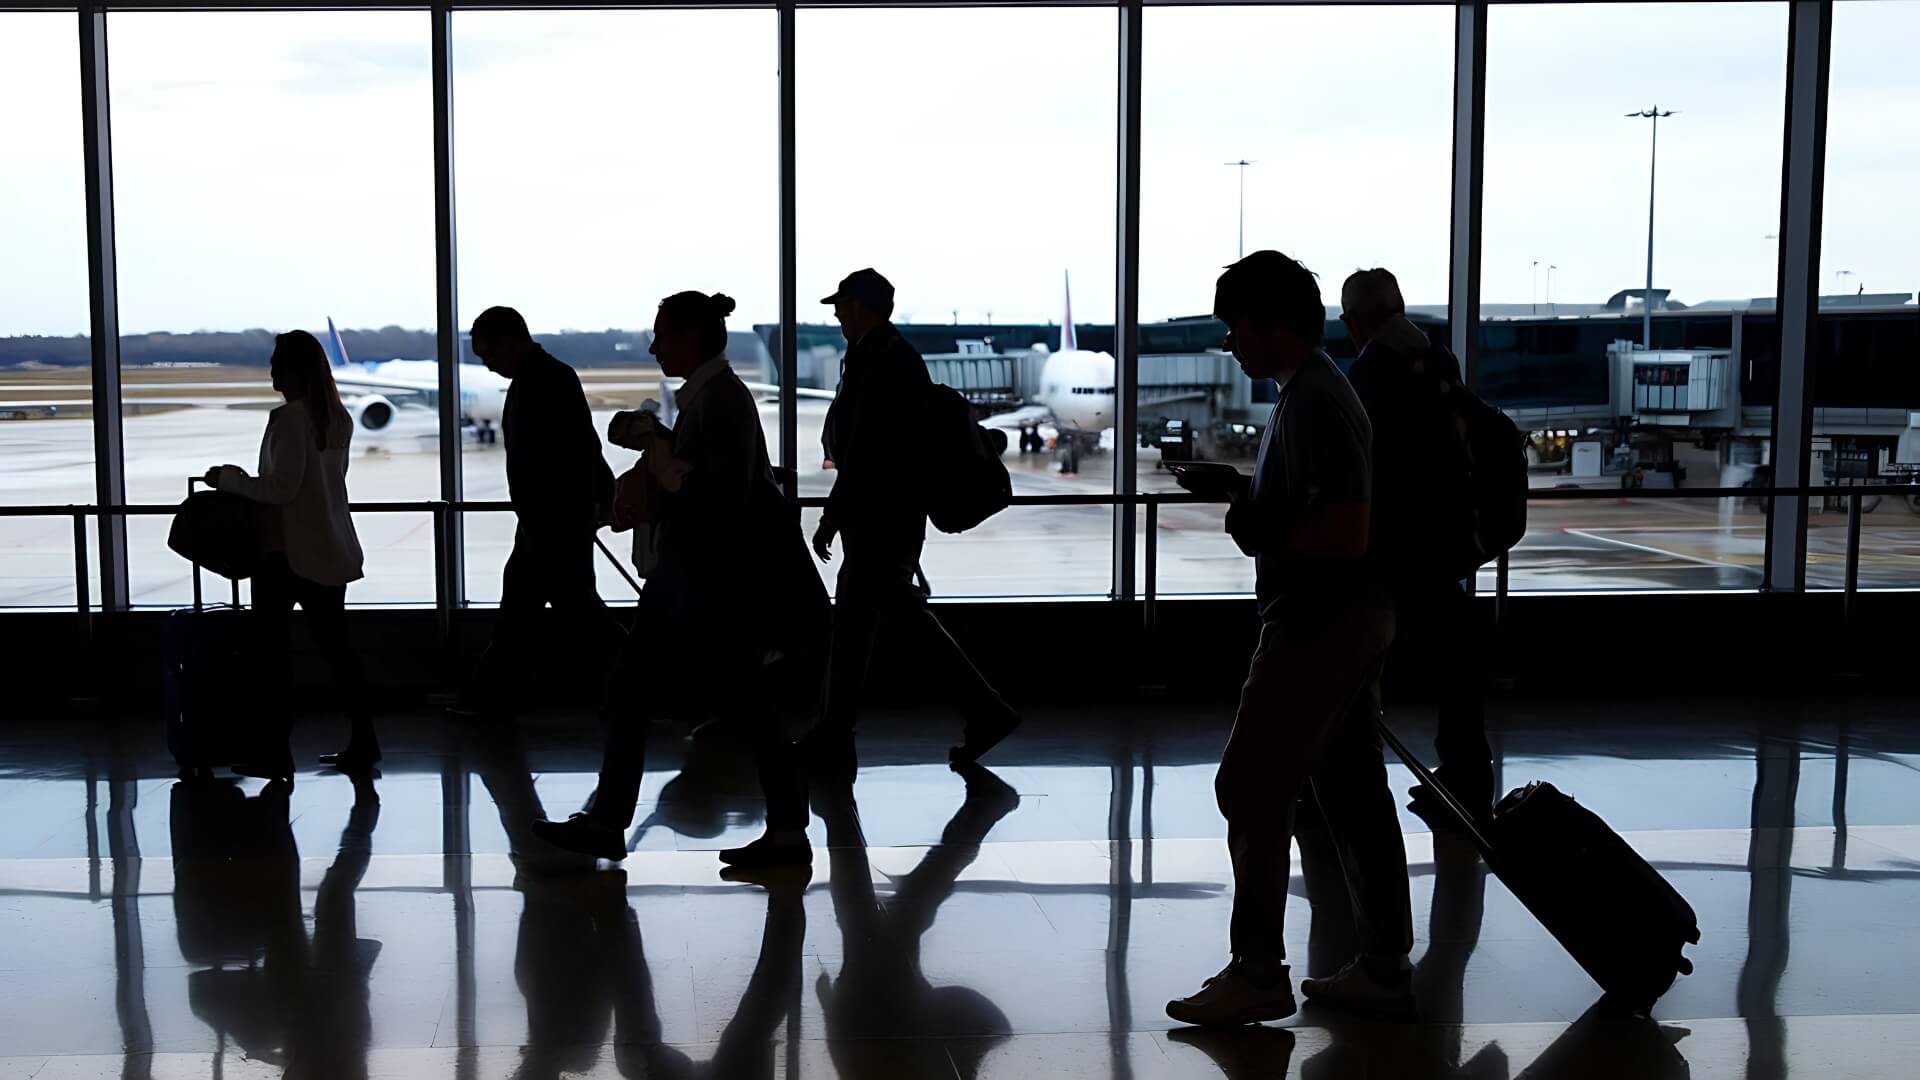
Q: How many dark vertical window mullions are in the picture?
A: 6